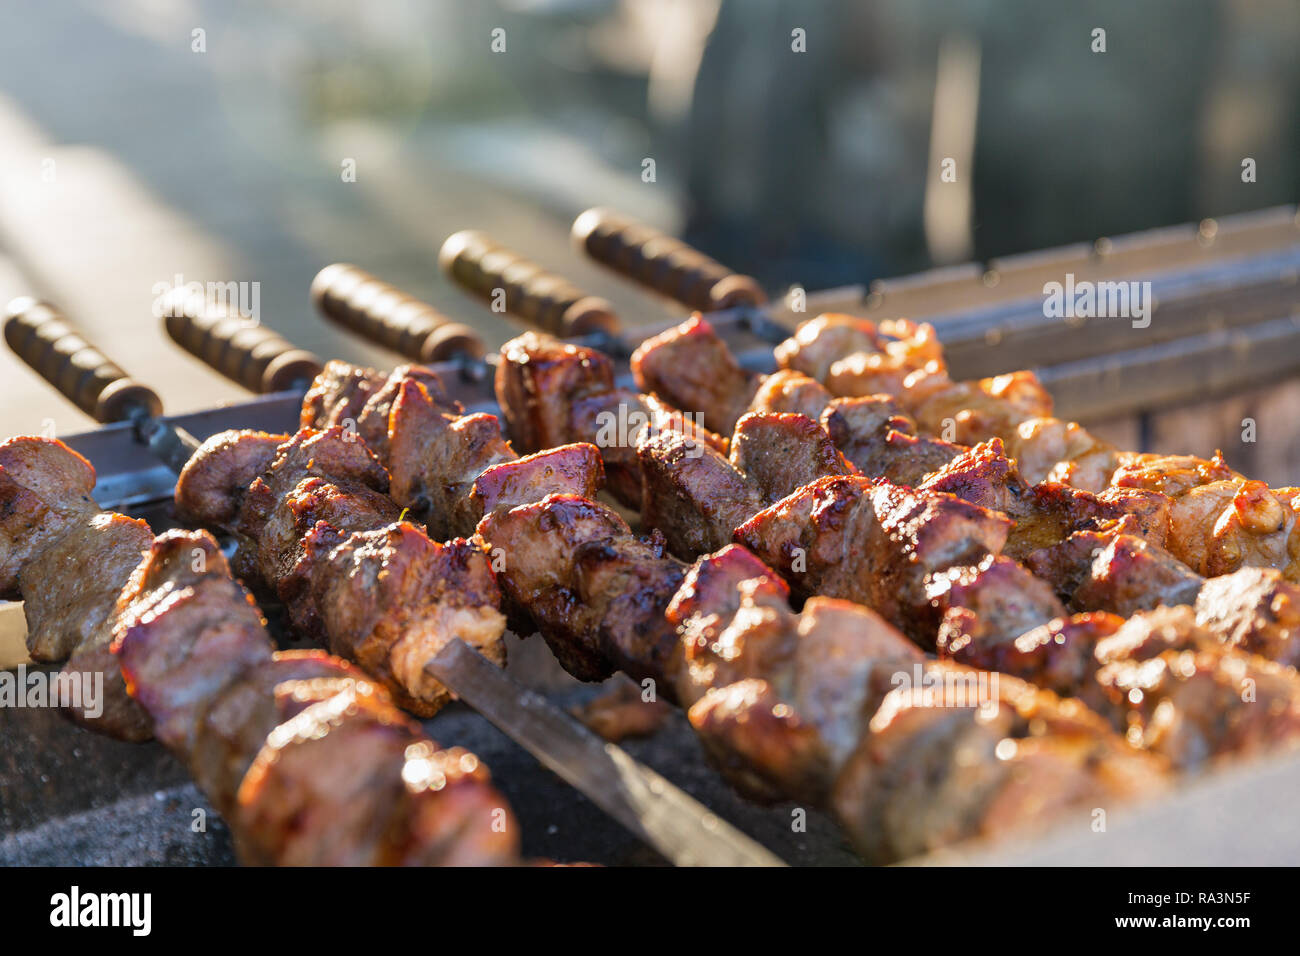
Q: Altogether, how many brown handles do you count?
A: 5